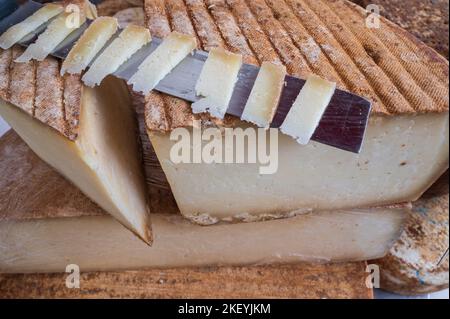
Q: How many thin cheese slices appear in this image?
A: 8